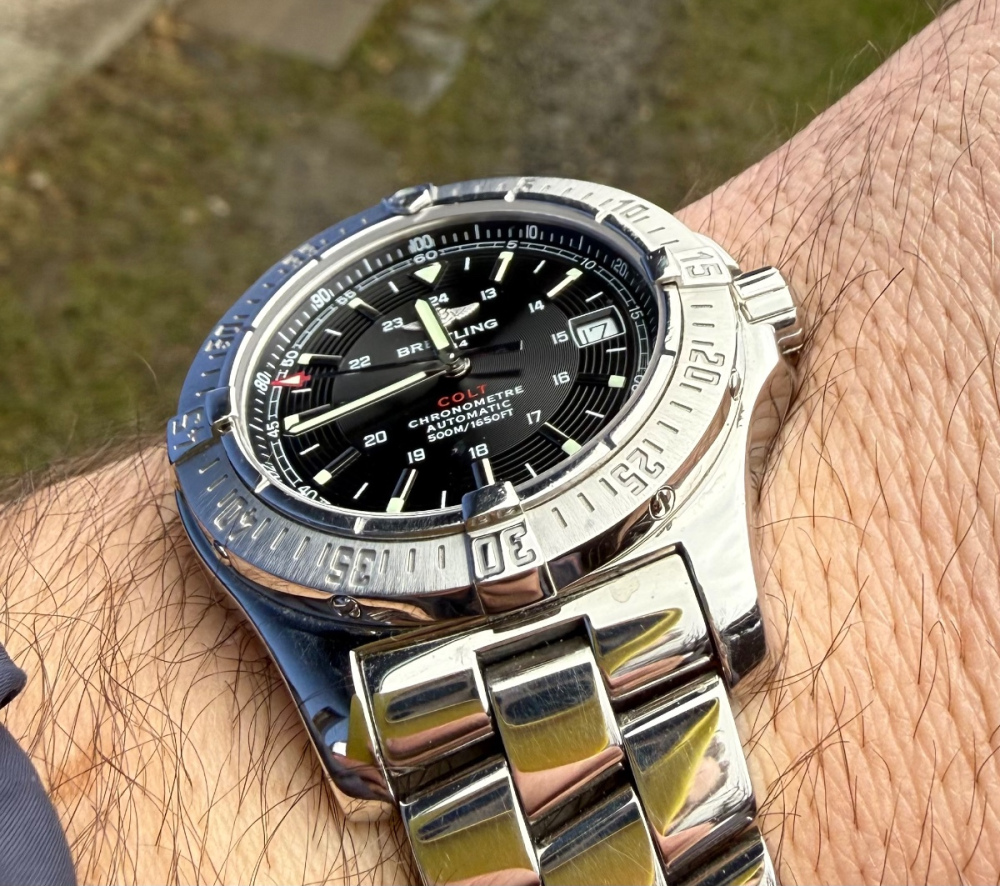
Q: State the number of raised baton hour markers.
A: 10